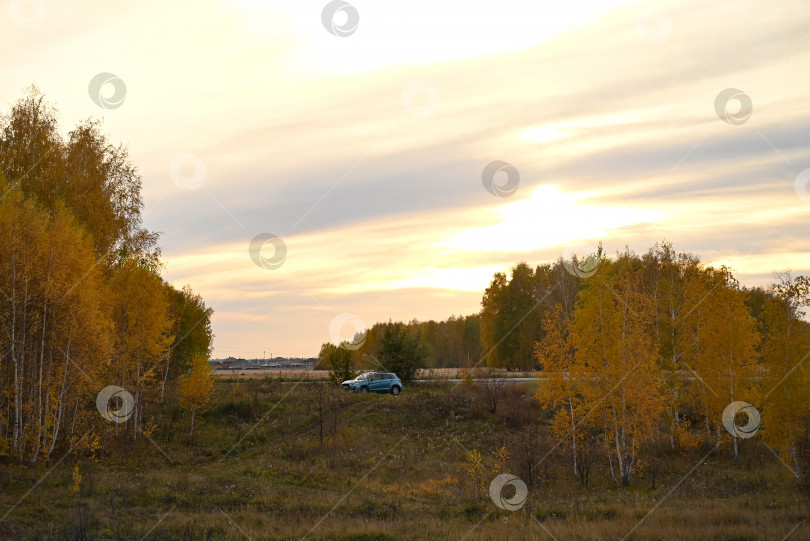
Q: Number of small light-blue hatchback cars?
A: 1